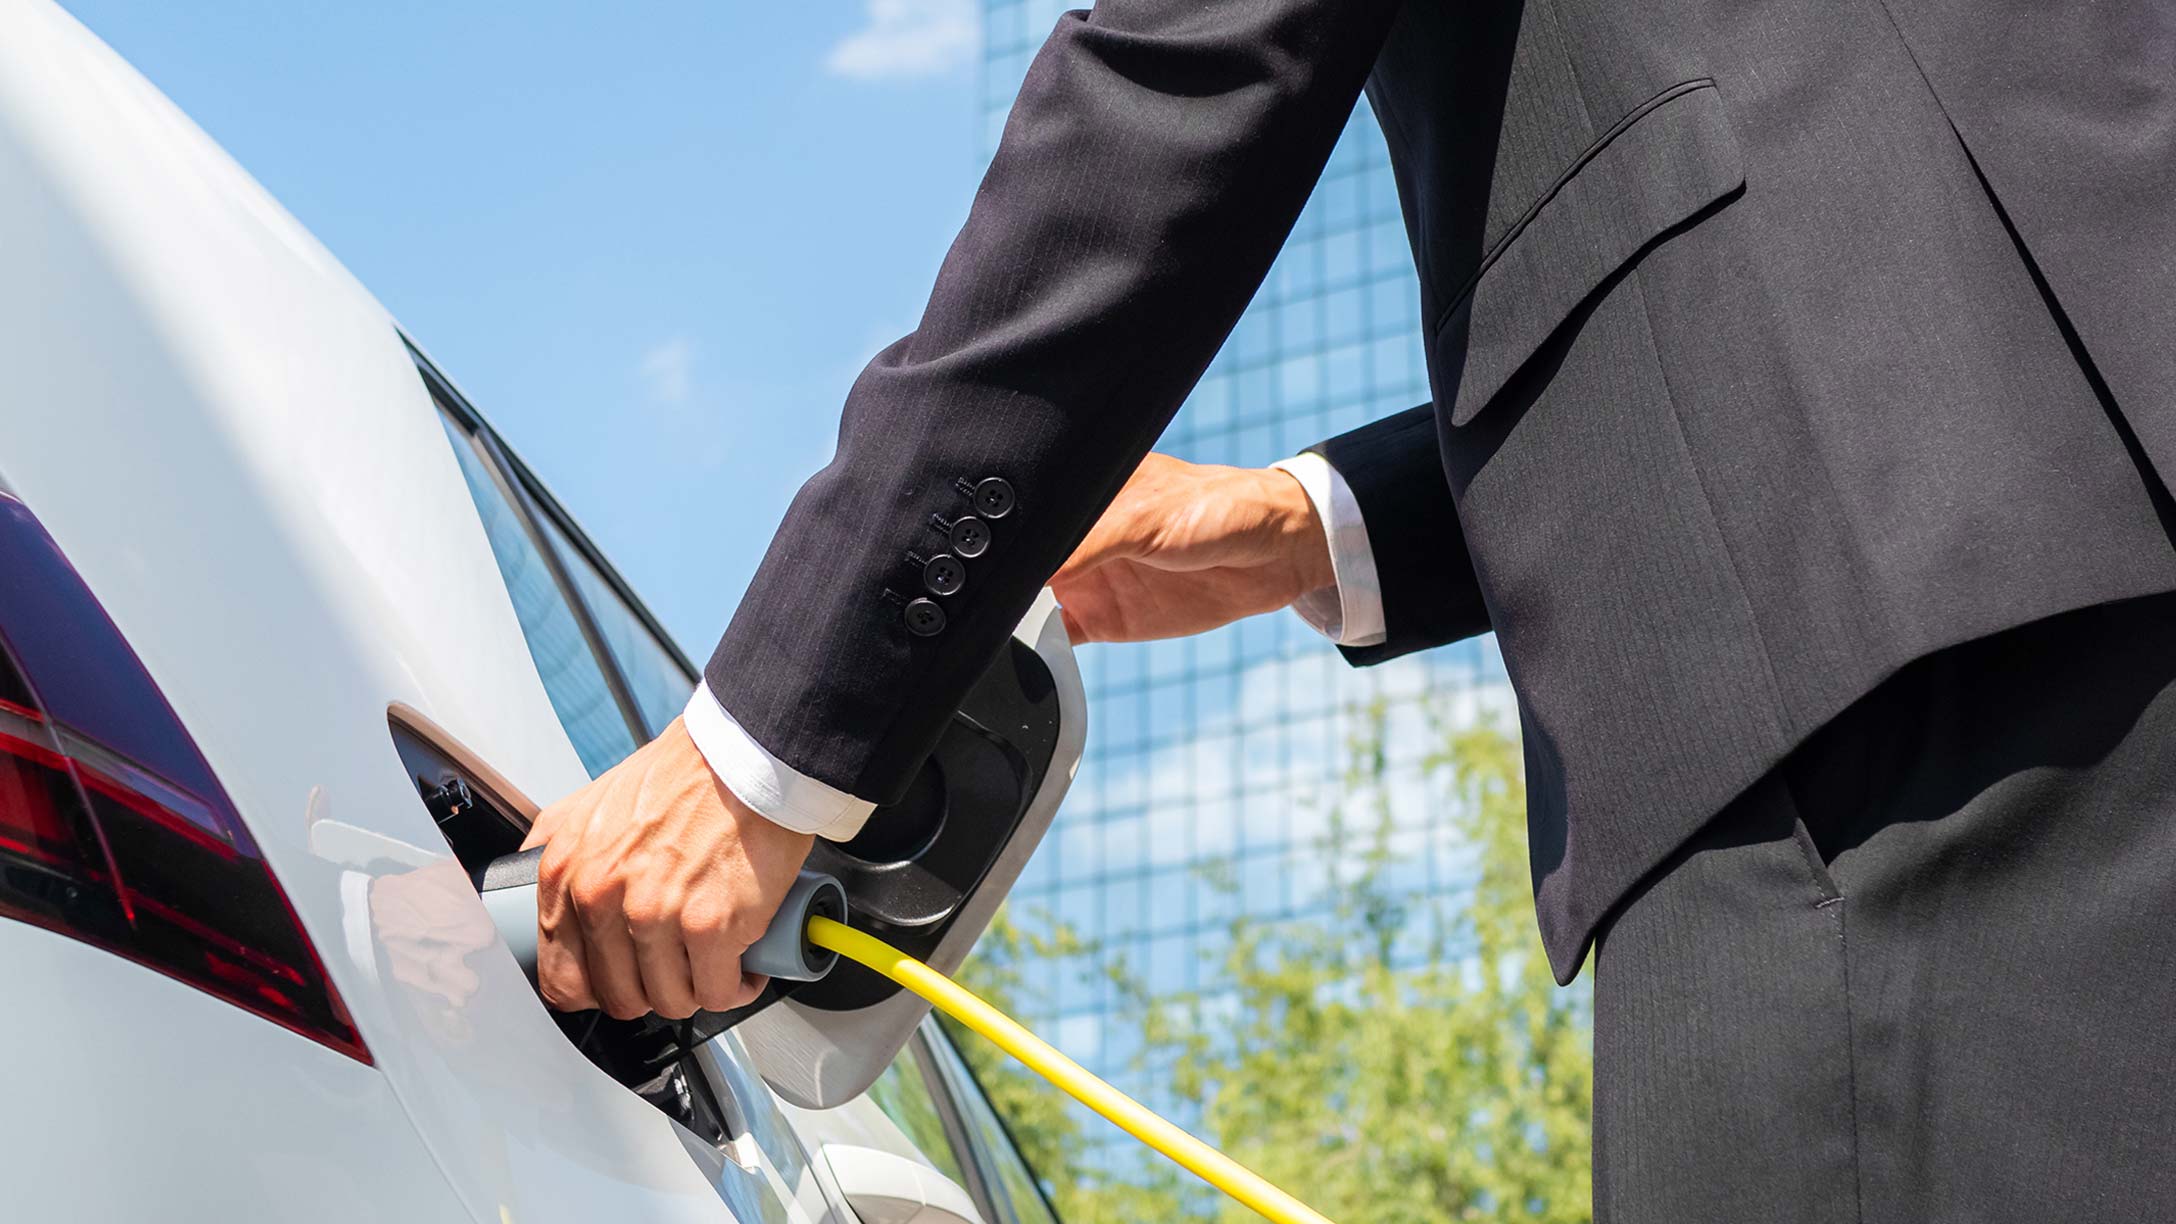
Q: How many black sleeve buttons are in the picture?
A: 4